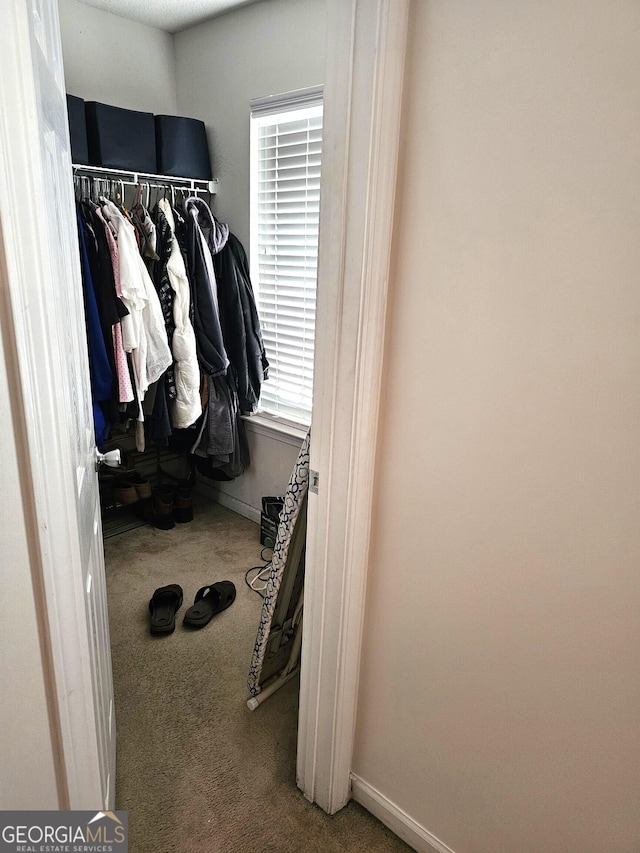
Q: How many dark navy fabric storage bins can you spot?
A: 3